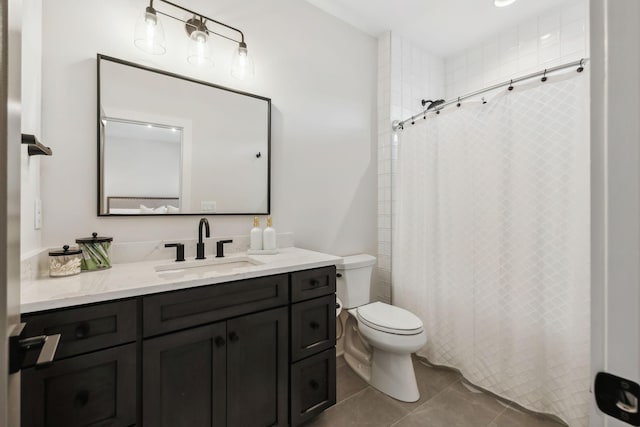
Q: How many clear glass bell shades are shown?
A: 3